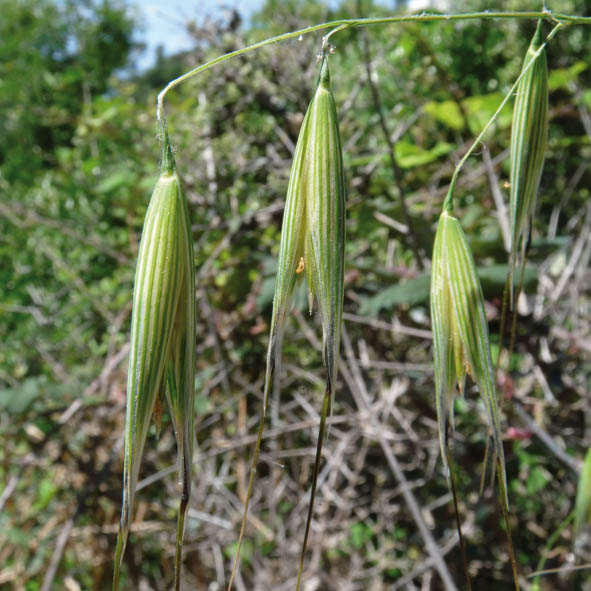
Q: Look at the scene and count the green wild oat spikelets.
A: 4